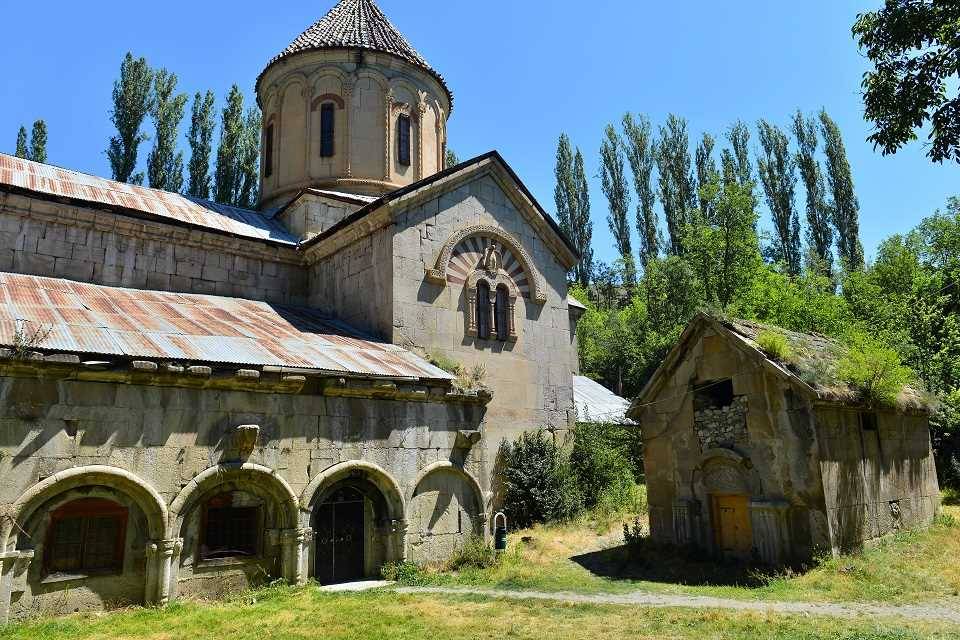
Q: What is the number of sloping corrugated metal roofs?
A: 3